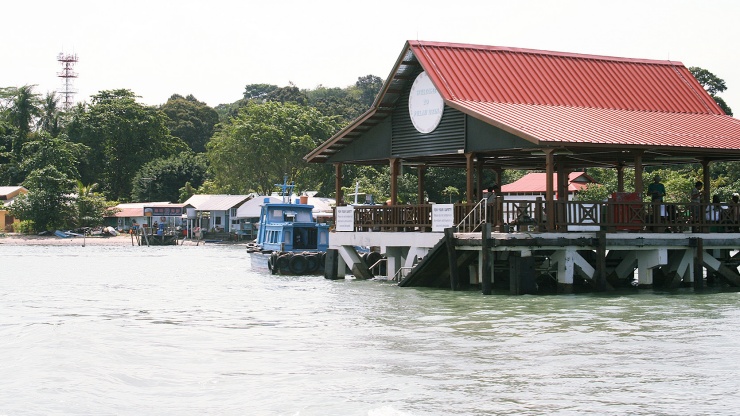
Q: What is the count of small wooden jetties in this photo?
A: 1